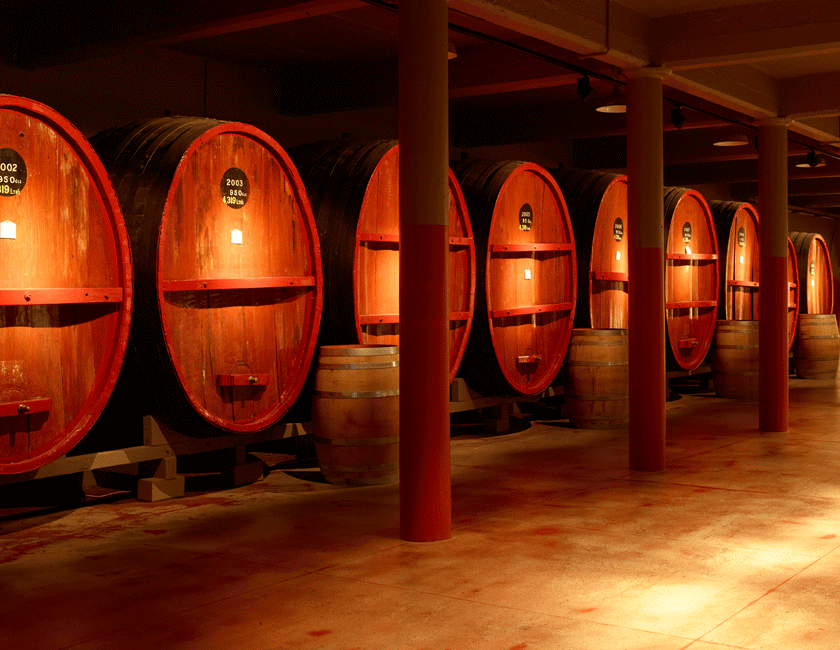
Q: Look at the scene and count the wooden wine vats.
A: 9